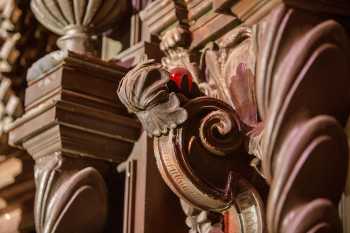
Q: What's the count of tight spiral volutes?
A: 1